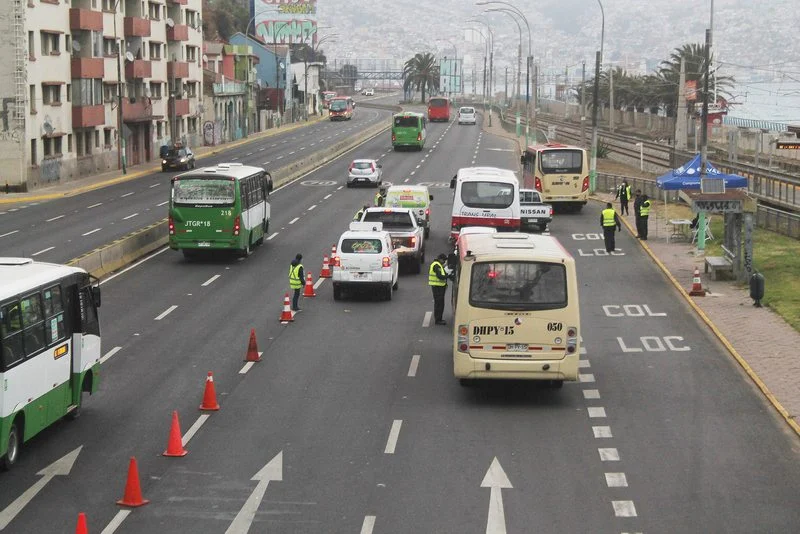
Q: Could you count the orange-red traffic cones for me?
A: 10